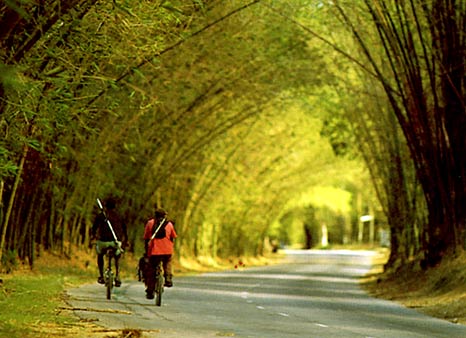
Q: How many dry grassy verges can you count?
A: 2